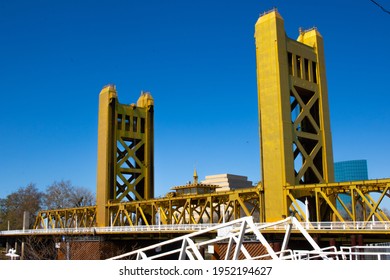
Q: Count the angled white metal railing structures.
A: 2